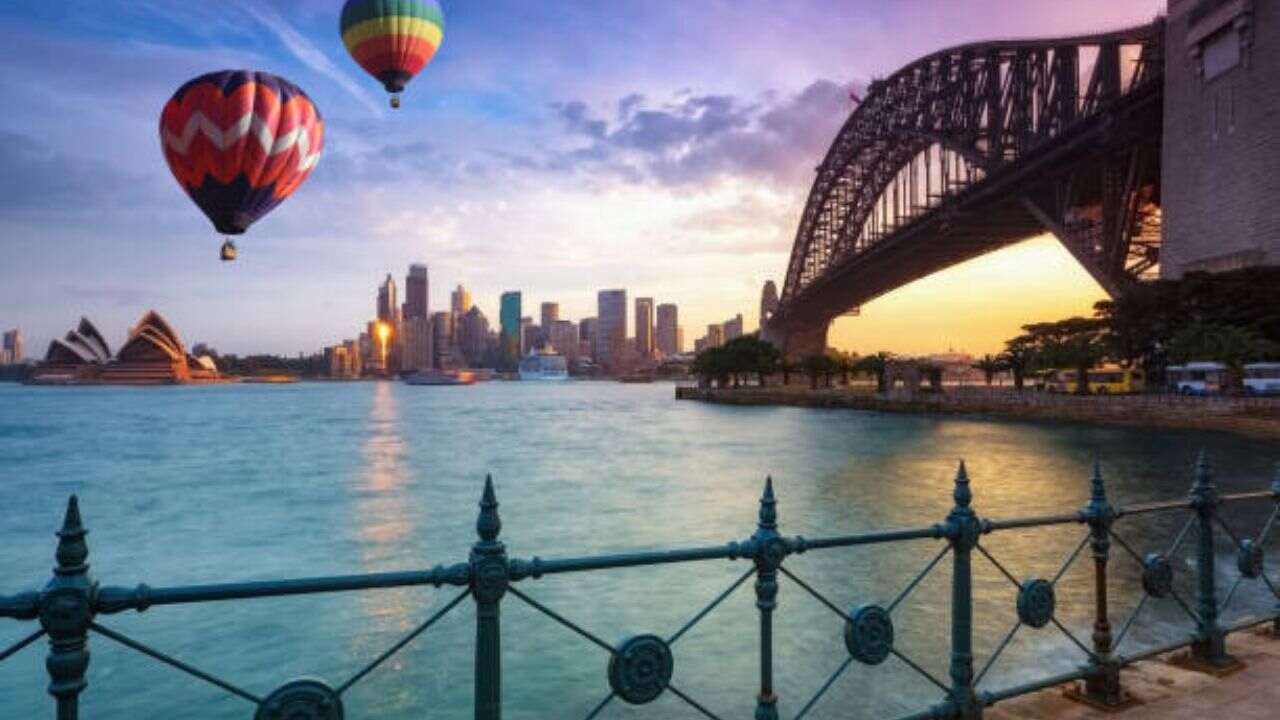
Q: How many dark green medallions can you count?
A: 6